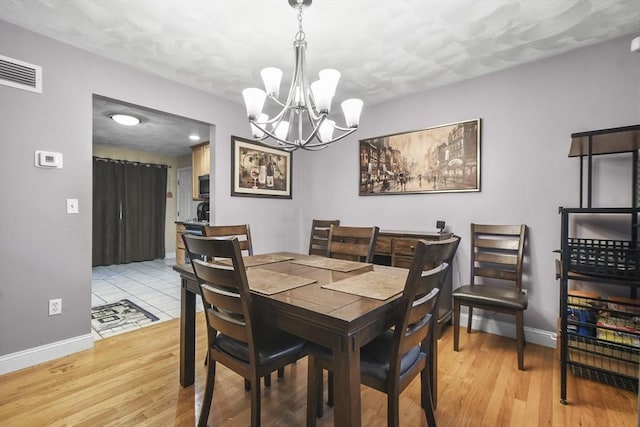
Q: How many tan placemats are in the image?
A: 4